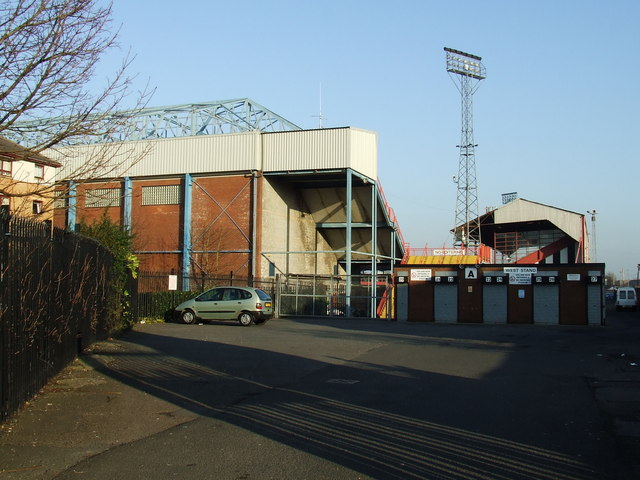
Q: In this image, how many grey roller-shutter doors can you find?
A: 5